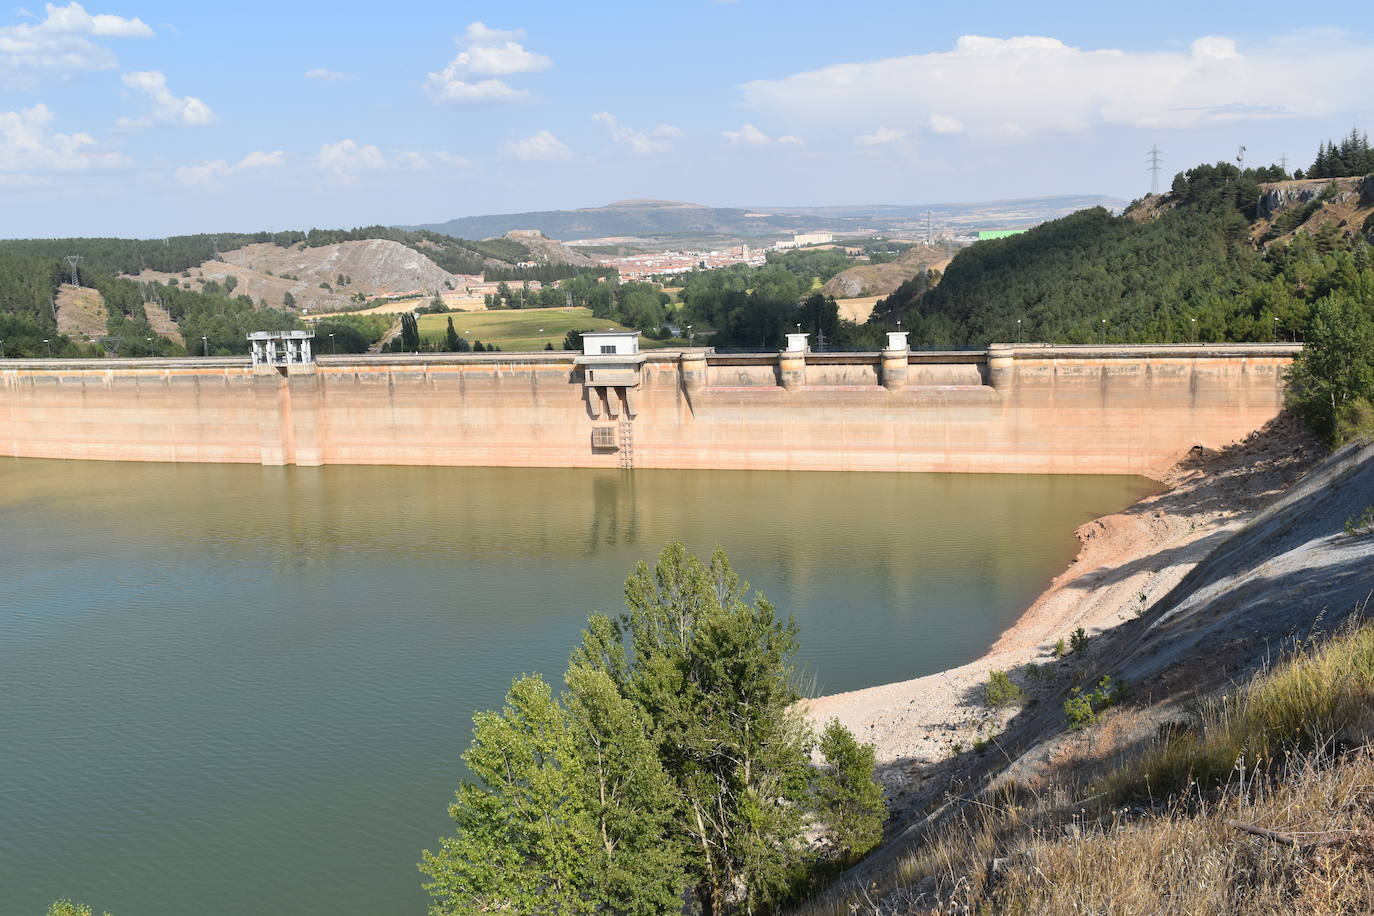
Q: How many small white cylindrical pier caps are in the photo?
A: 2